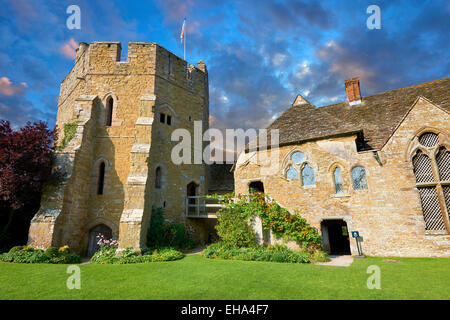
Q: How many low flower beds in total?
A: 3